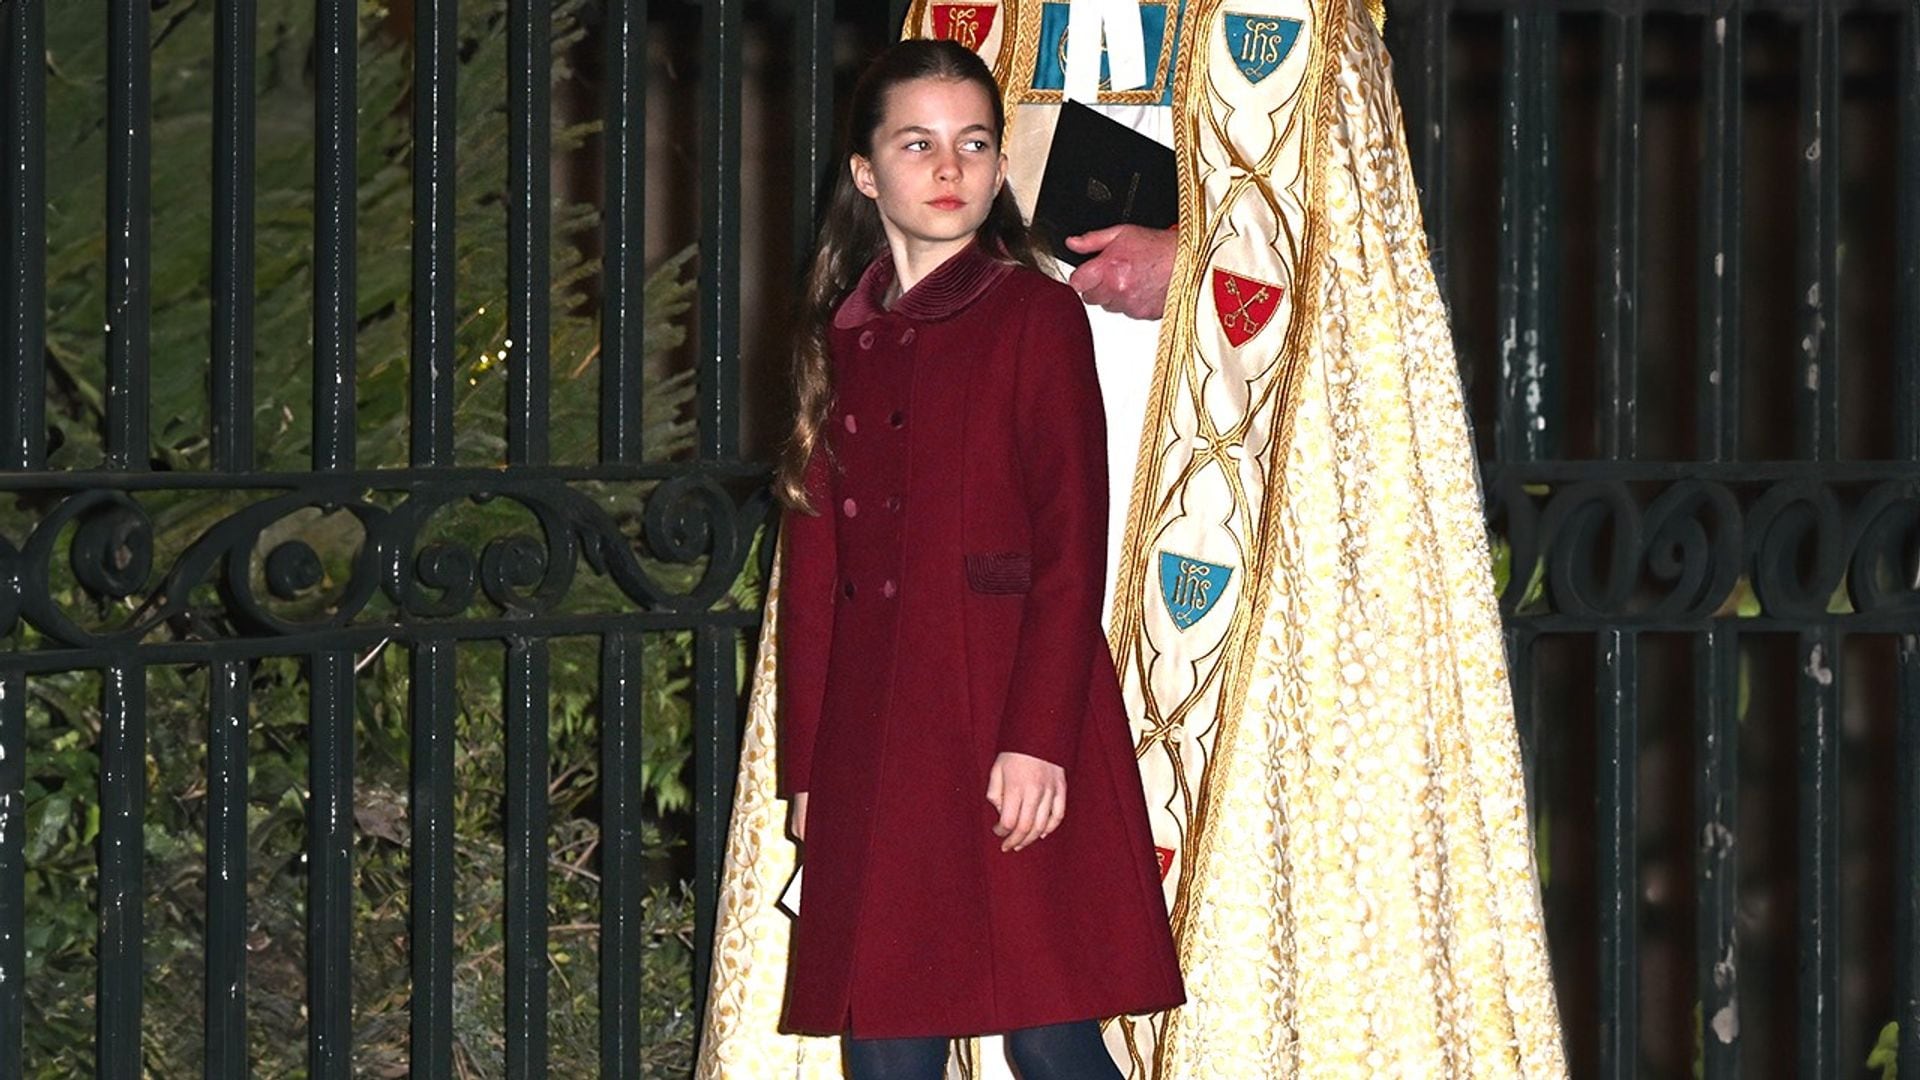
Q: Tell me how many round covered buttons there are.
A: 8